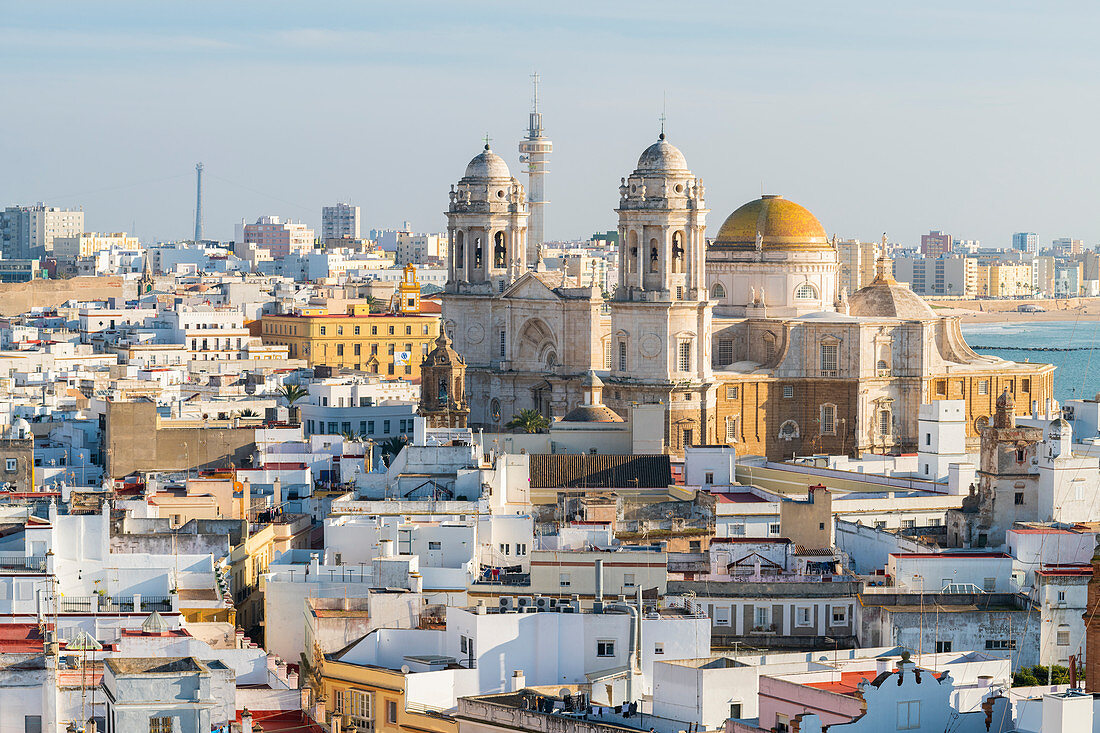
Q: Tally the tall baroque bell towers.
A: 2